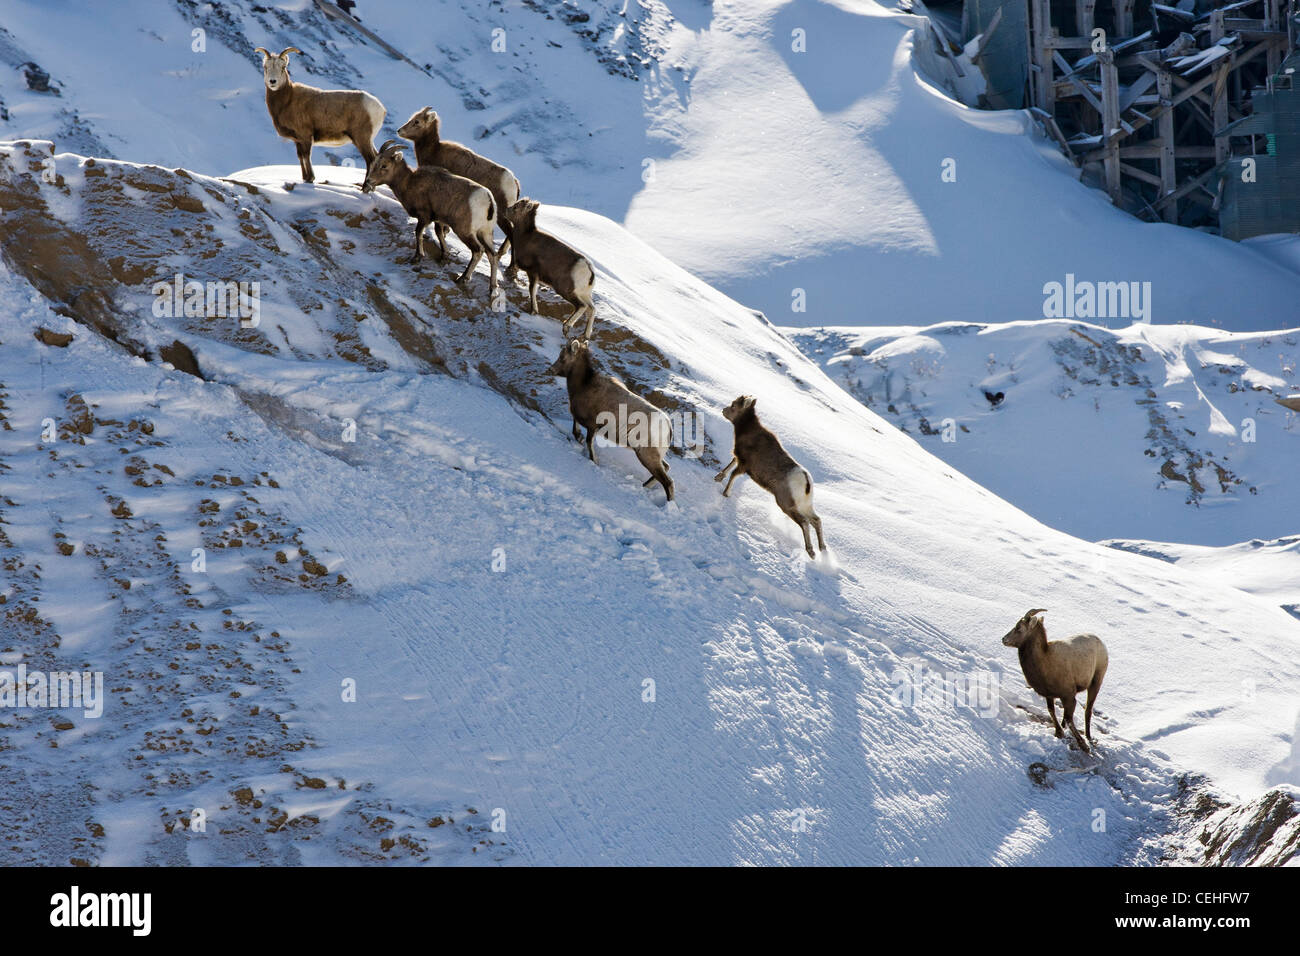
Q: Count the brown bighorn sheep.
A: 7